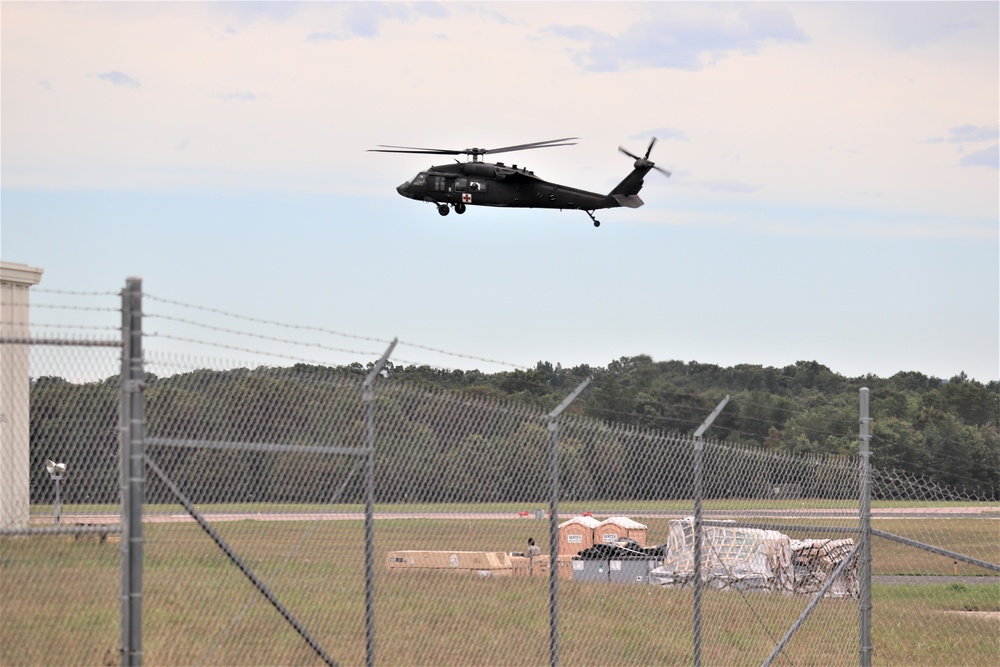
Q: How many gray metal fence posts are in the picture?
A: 5